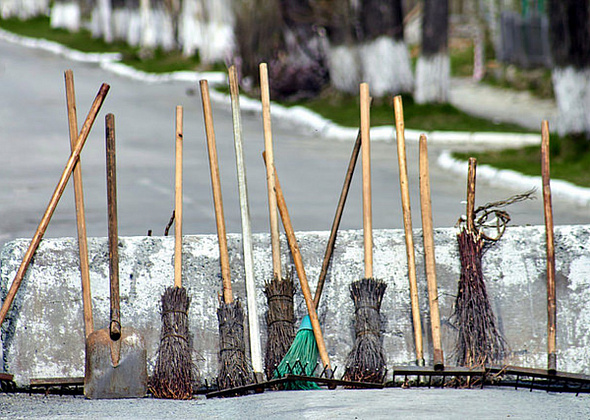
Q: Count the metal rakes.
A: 6